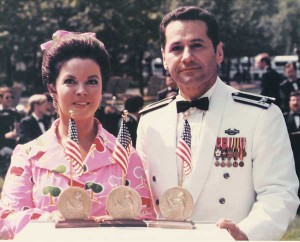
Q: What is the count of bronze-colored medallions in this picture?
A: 3